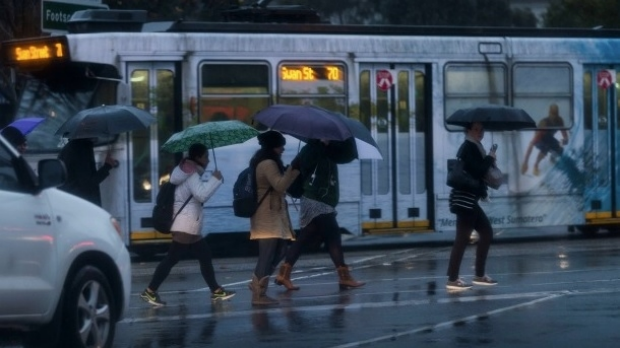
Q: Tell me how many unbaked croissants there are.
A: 0